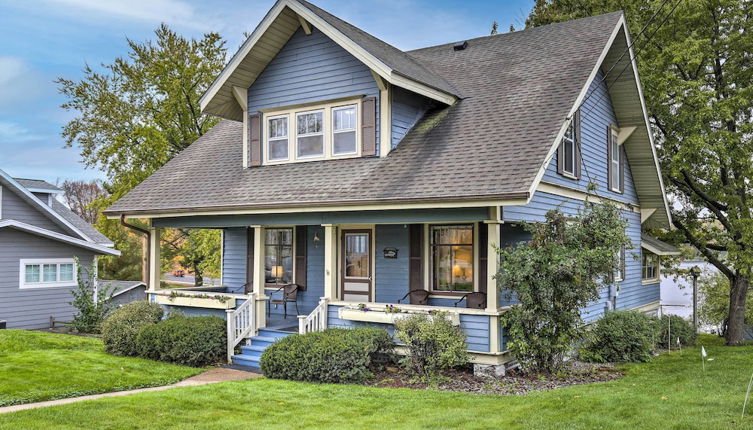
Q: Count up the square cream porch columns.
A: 4